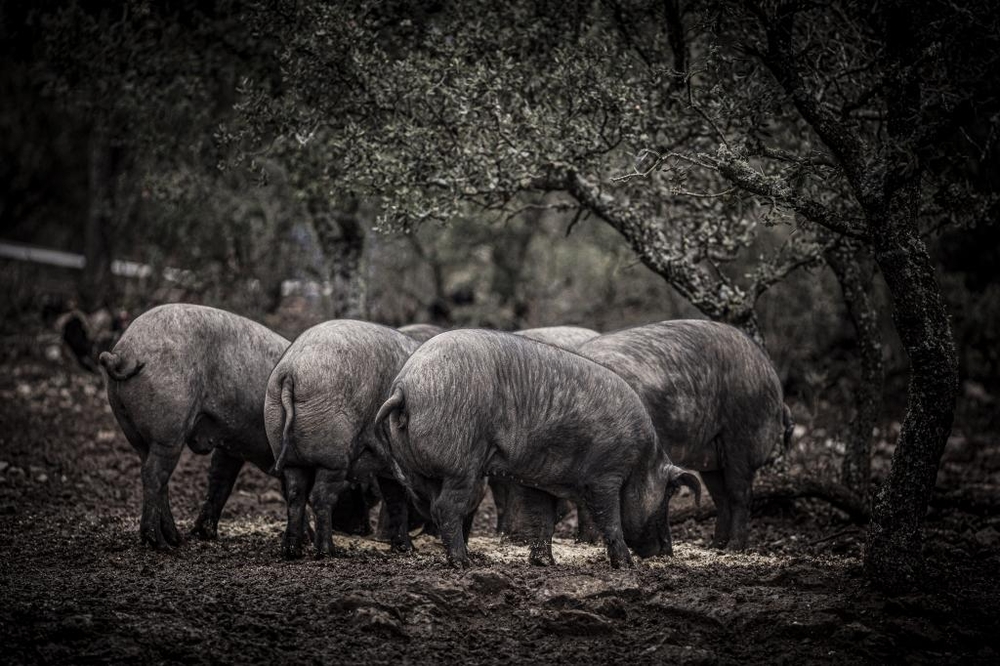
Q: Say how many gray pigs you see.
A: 6